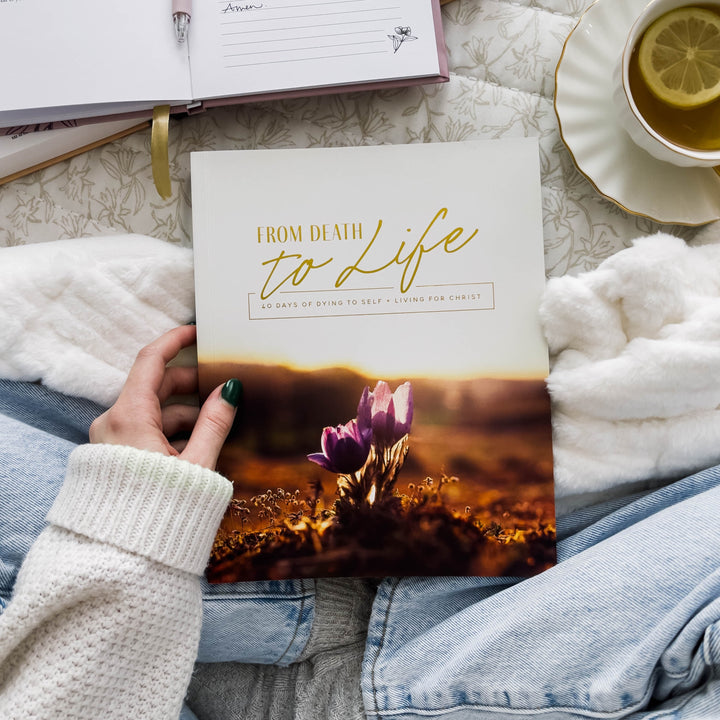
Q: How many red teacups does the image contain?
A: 0